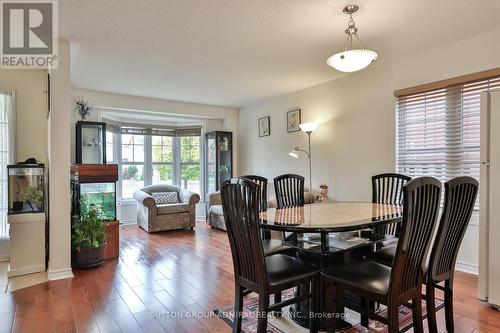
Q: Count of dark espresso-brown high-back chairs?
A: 6